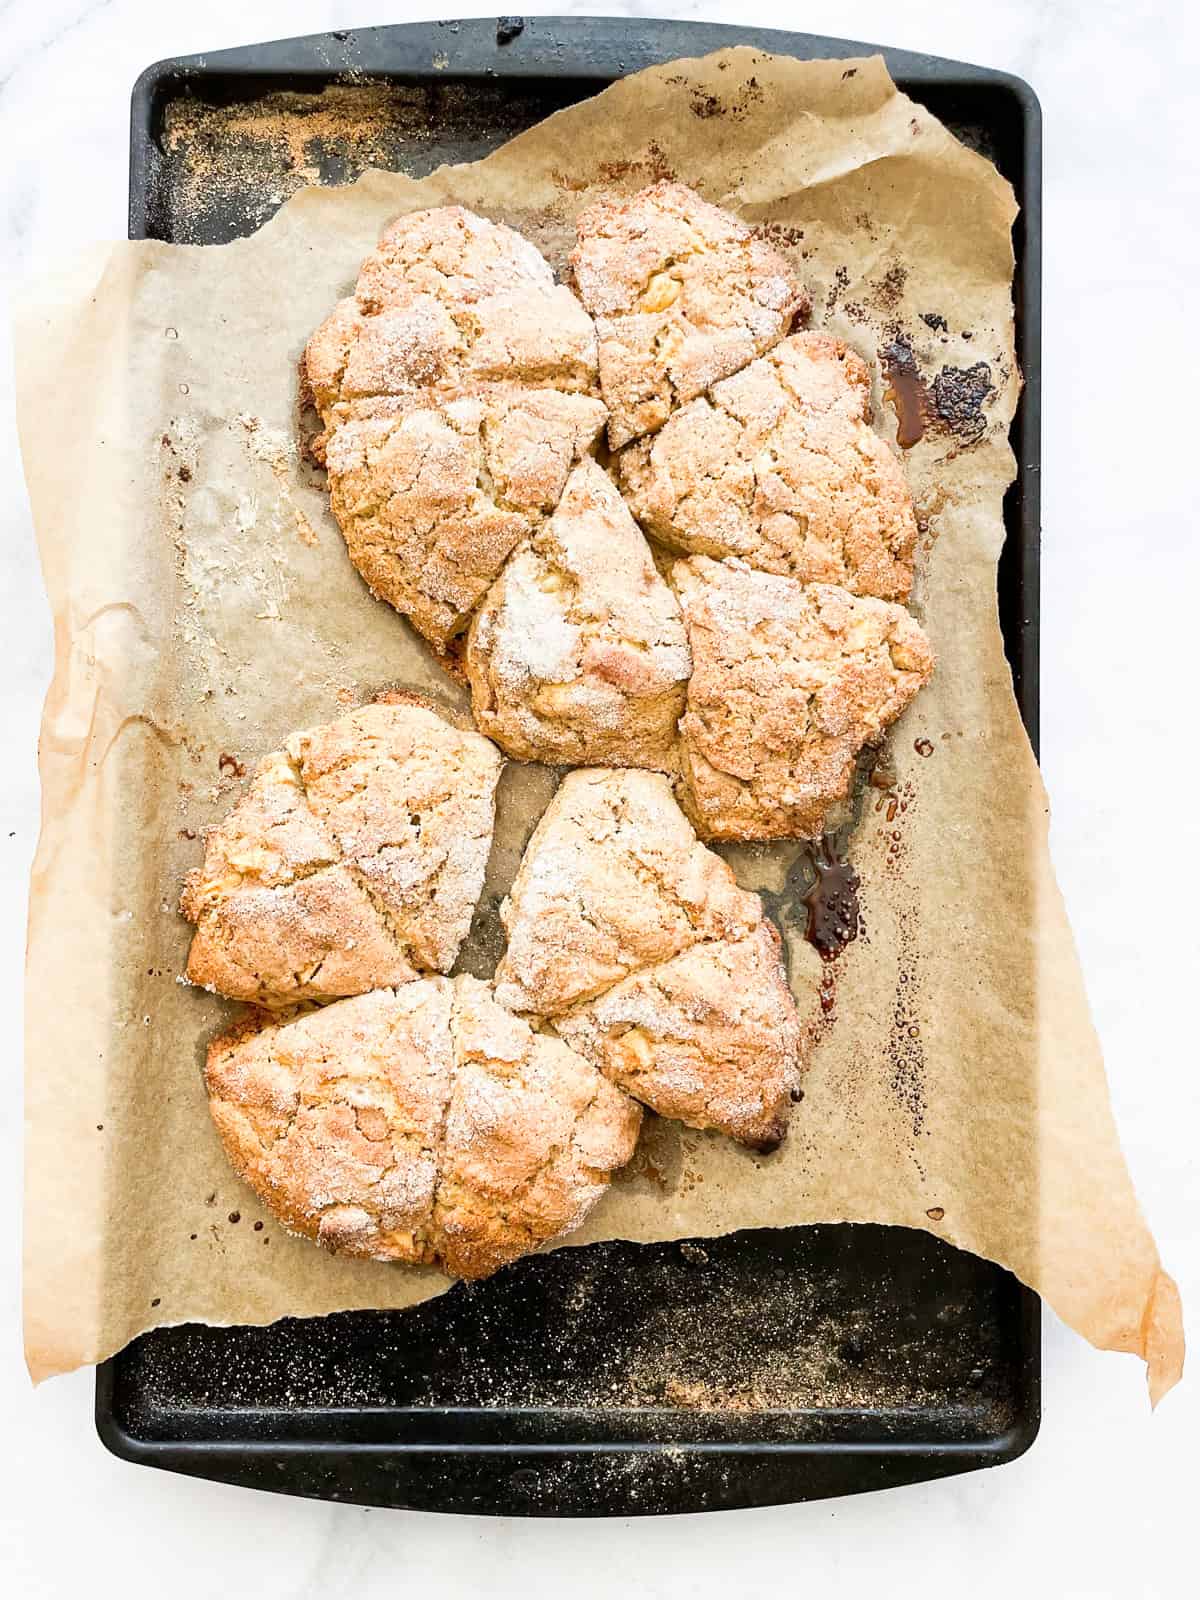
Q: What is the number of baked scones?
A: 12